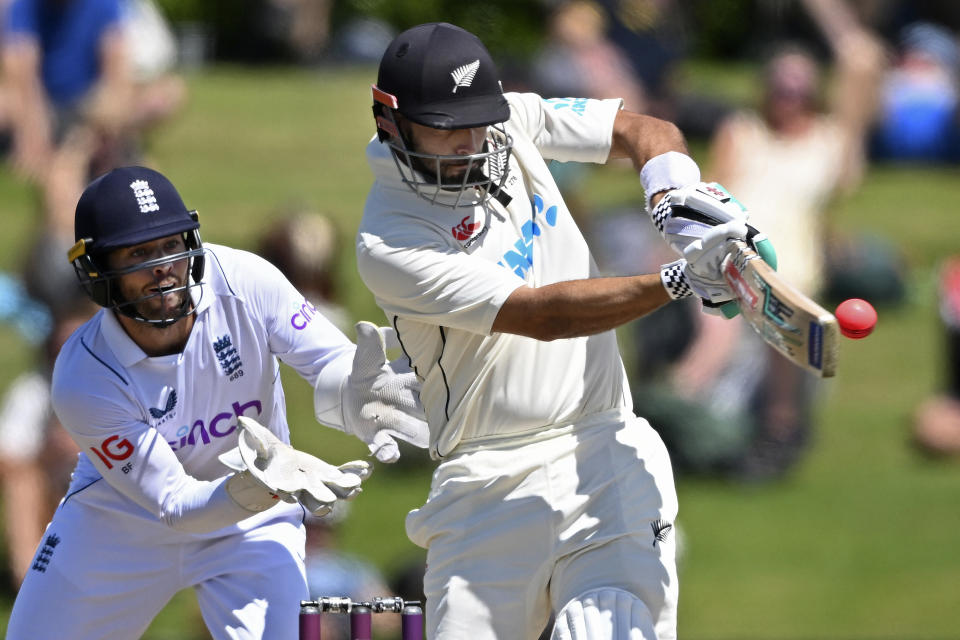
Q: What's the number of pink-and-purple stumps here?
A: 3